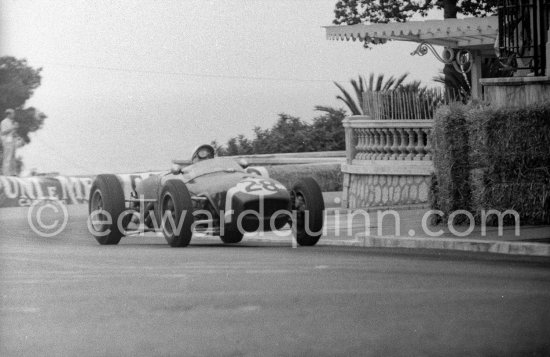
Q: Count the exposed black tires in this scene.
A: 4